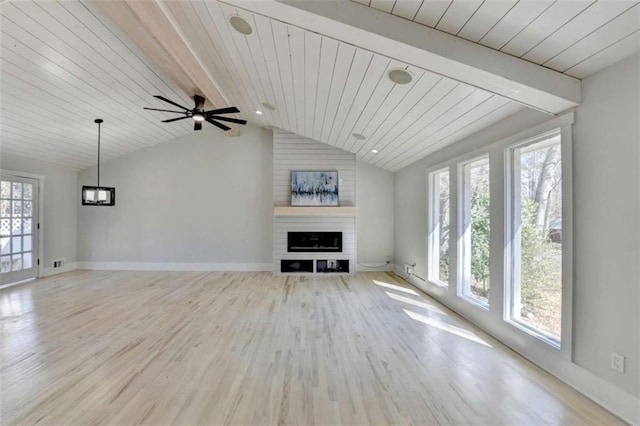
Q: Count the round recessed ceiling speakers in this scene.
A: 4